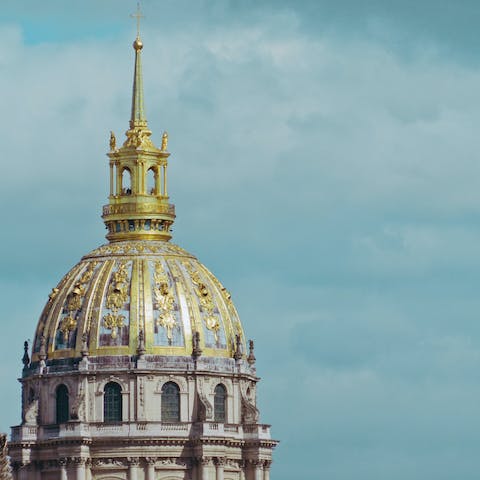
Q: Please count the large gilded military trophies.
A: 4